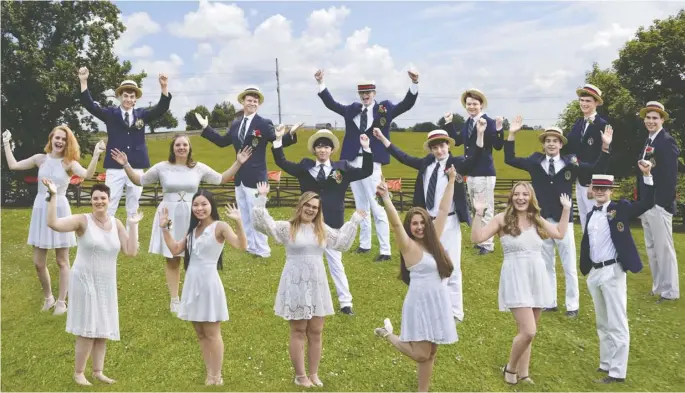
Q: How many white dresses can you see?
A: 7